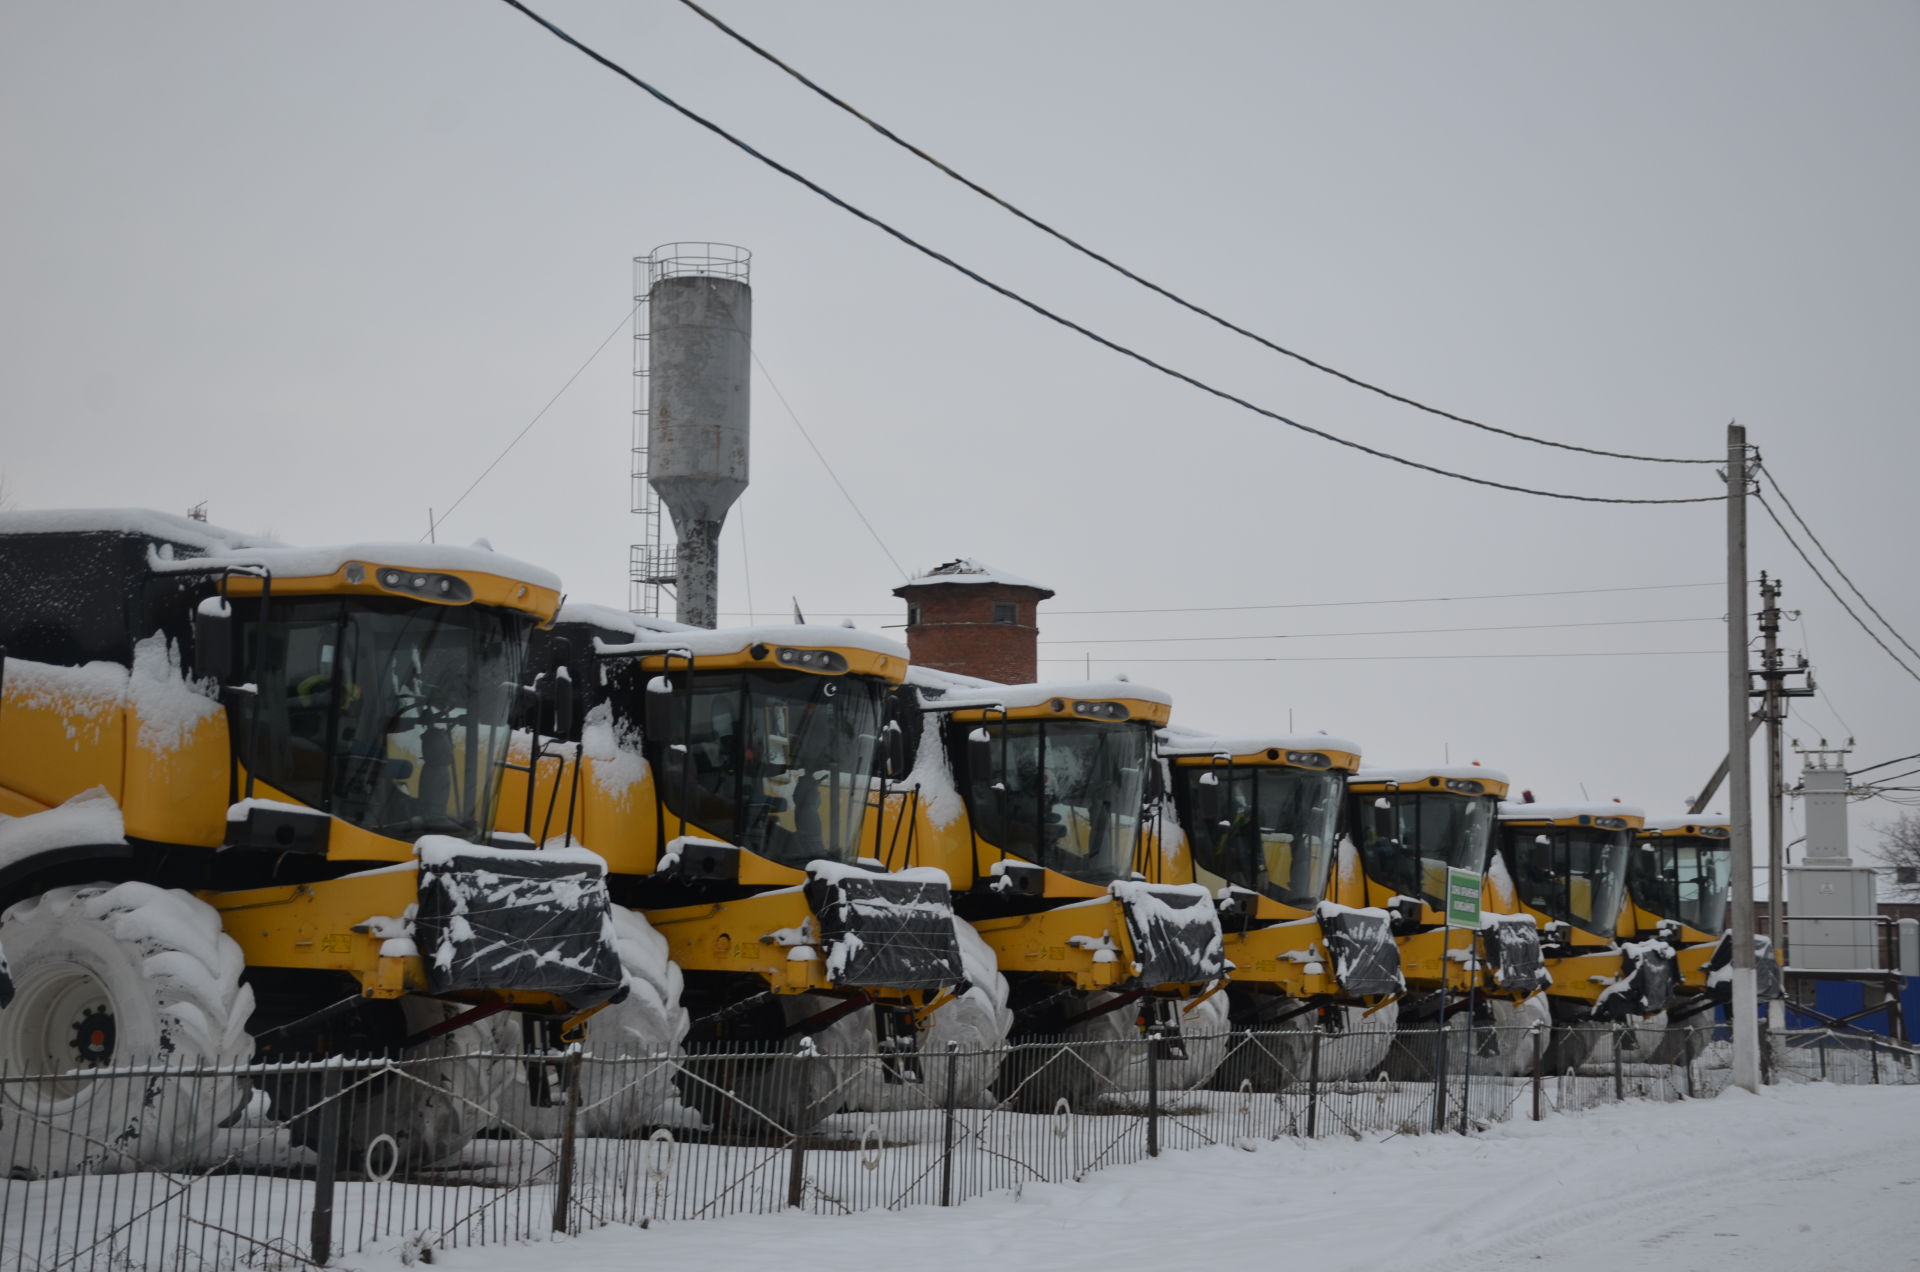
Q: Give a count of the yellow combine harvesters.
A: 7